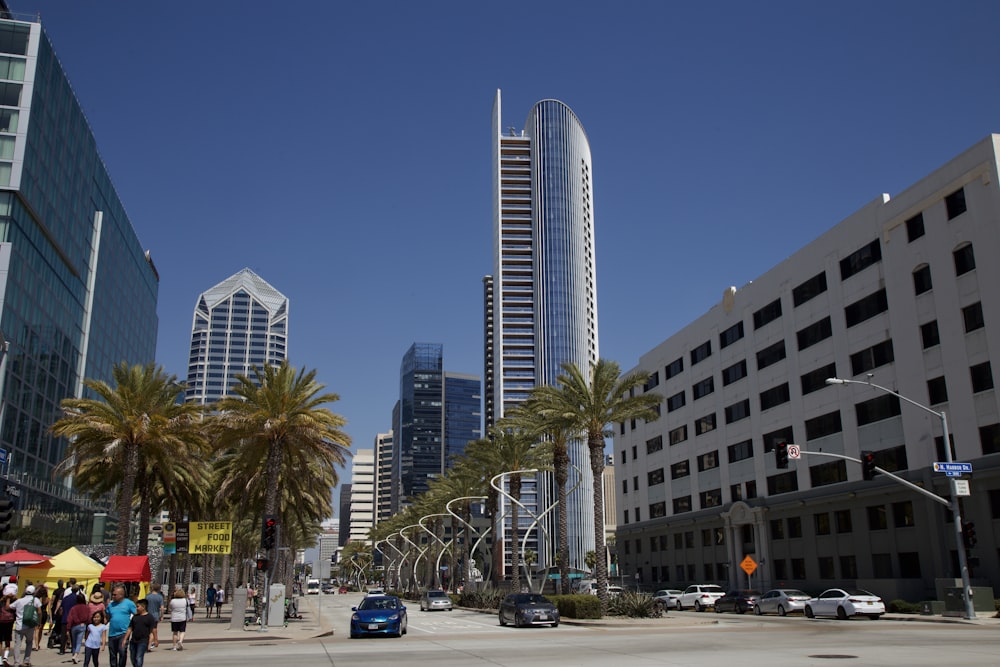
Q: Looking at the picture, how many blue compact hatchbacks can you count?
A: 1